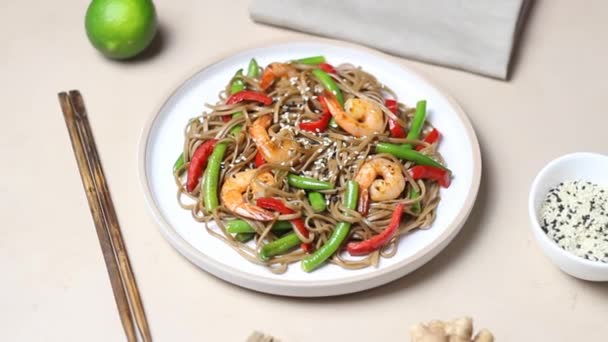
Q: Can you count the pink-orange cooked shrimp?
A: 5